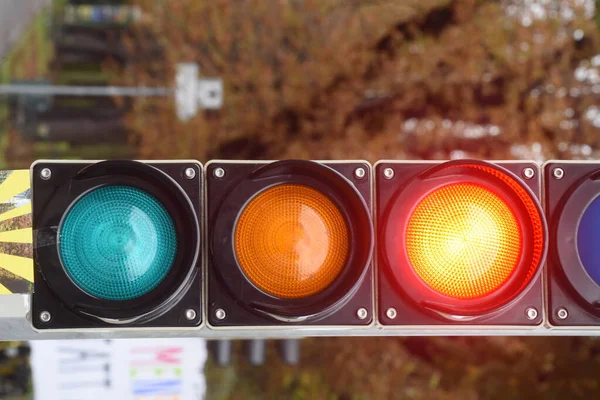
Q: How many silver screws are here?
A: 14